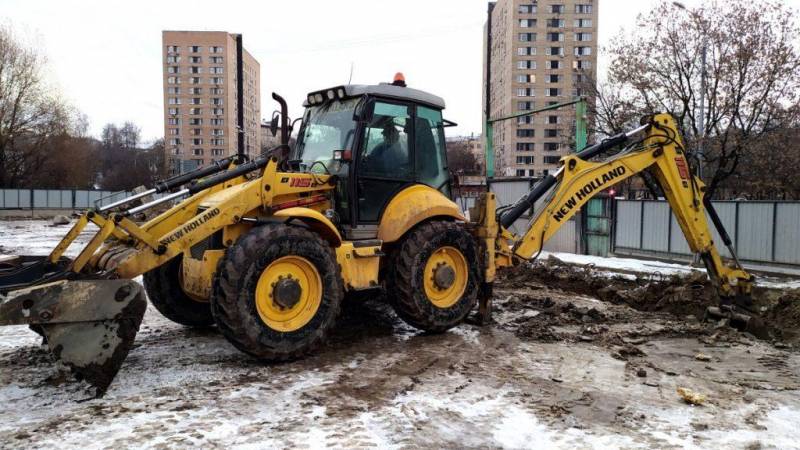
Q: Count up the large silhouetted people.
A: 1